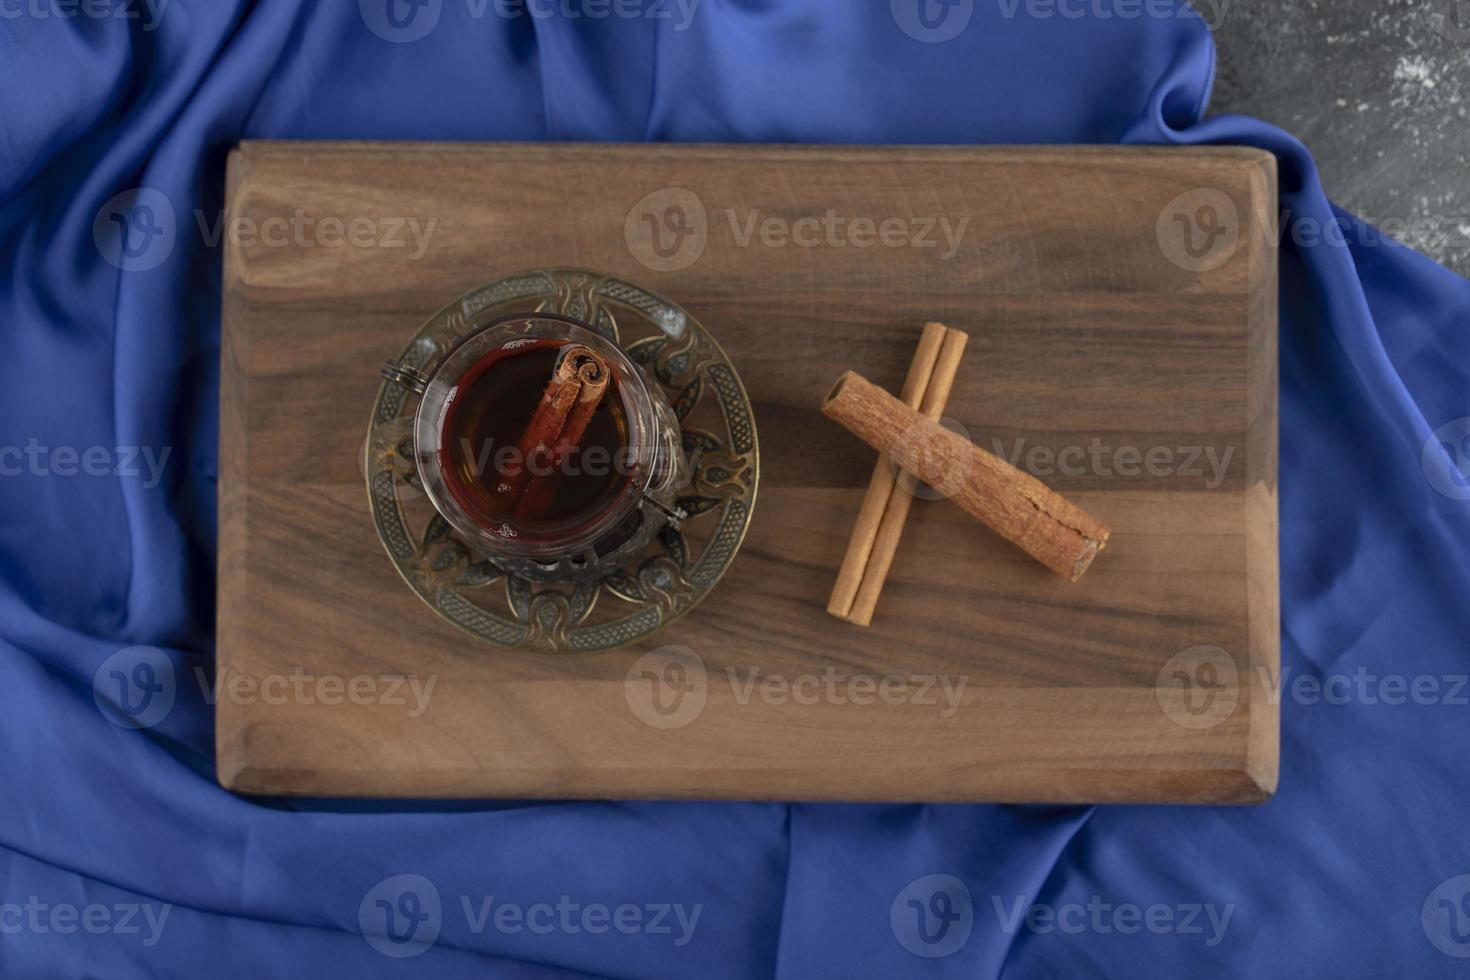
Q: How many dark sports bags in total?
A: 0